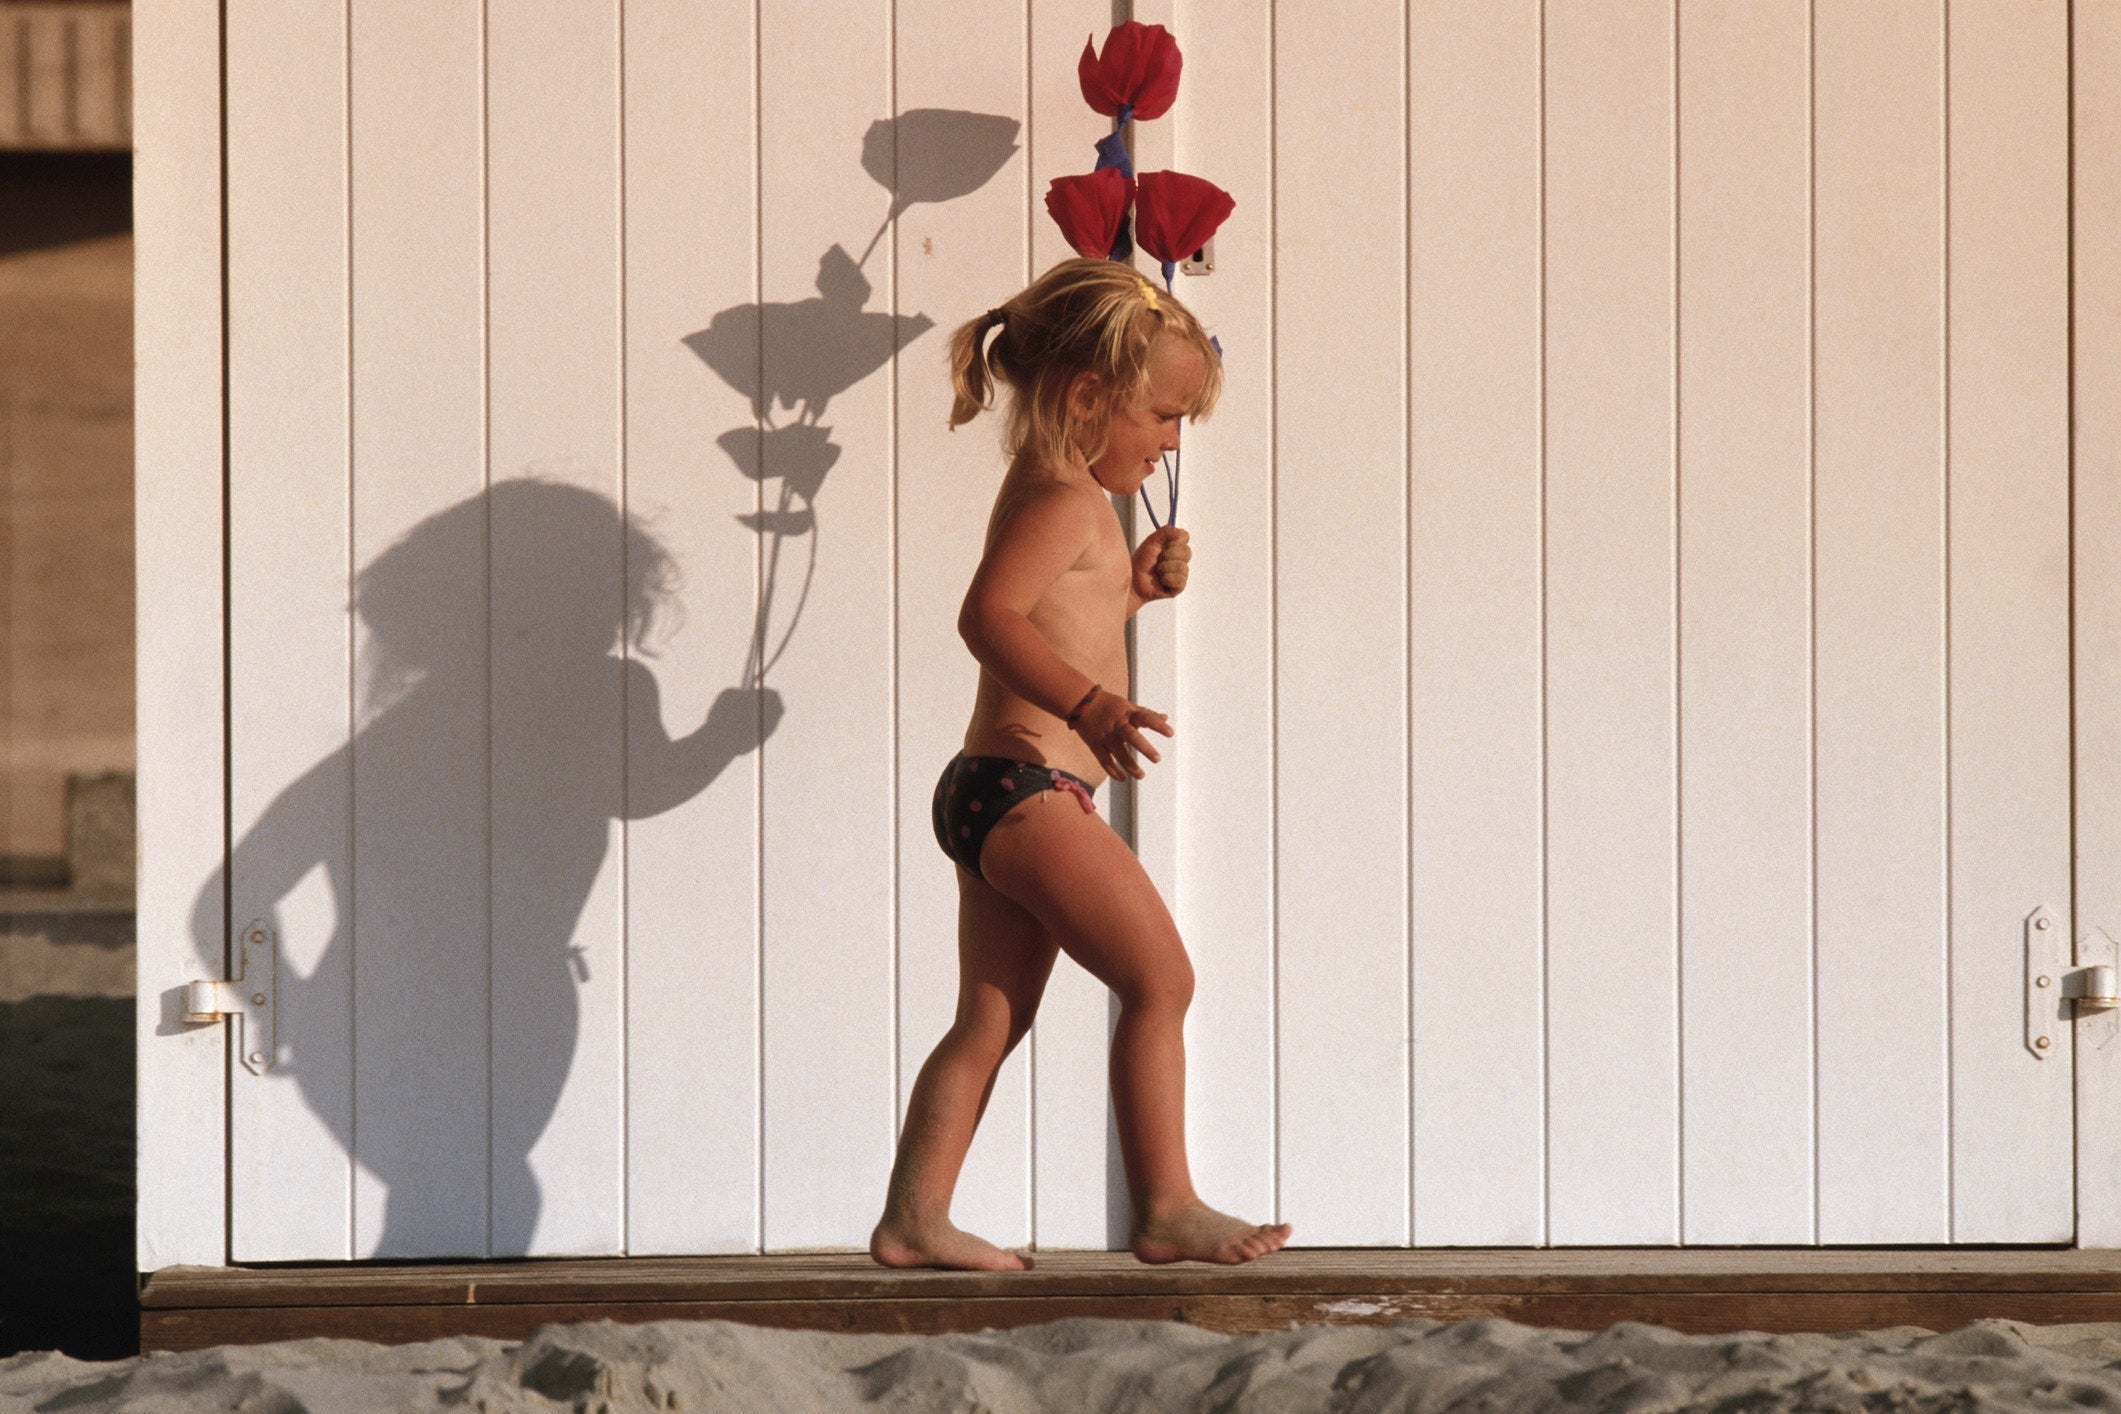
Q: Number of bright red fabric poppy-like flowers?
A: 3